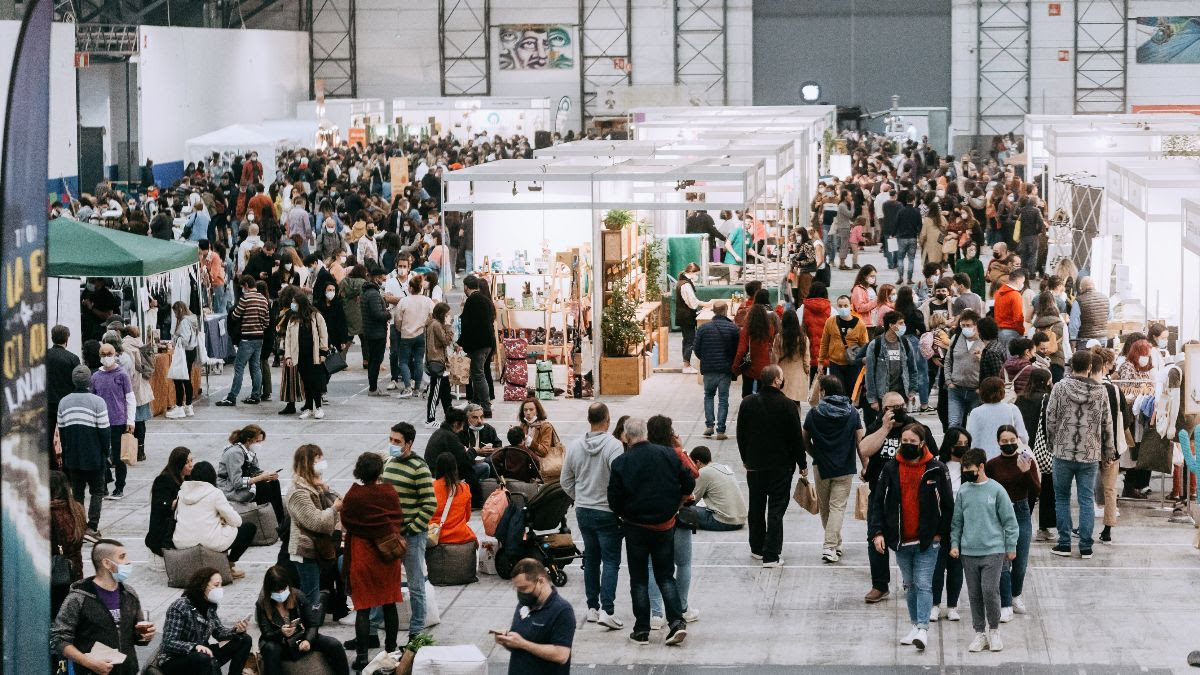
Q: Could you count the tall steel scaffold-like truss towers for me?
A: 6